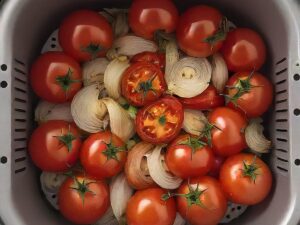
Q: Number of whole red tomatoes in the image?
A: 14